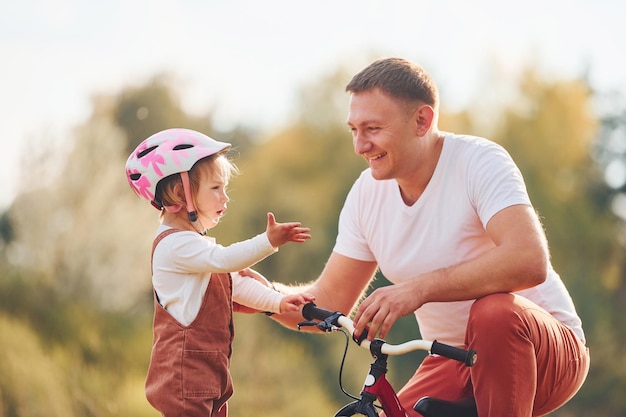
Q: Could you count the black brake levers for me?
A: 1